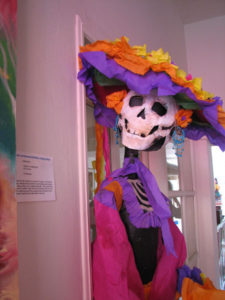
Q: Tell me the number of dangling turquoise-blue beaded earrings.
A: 2